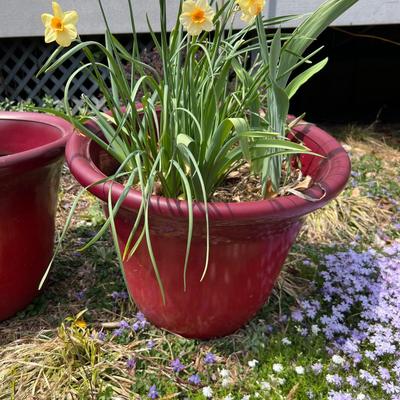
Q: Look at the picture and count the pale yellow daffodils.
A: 3